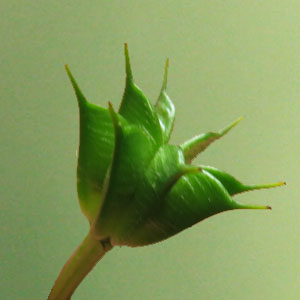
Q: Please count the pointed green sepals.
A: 8